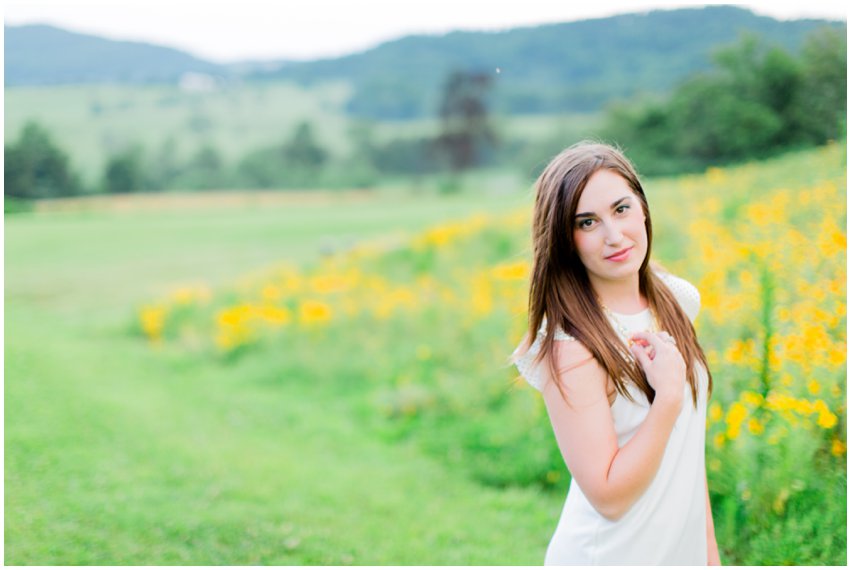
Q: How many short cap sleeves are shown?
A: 2